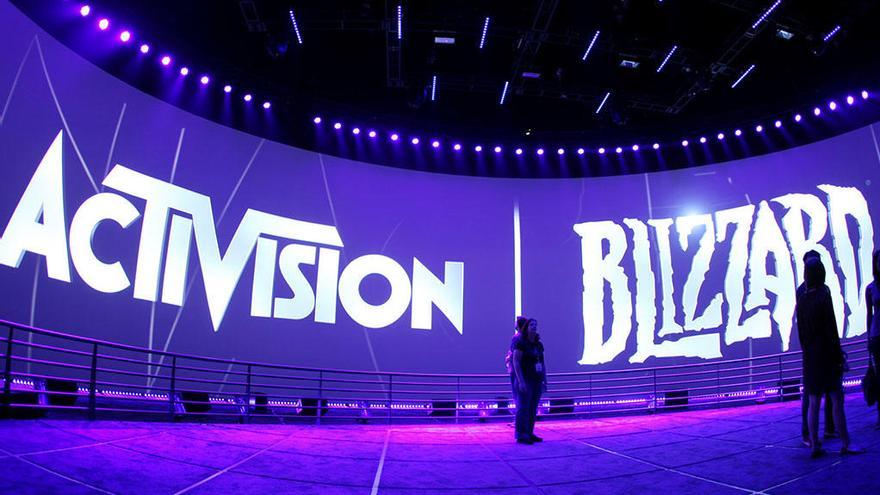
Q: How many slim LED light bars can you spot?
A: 11